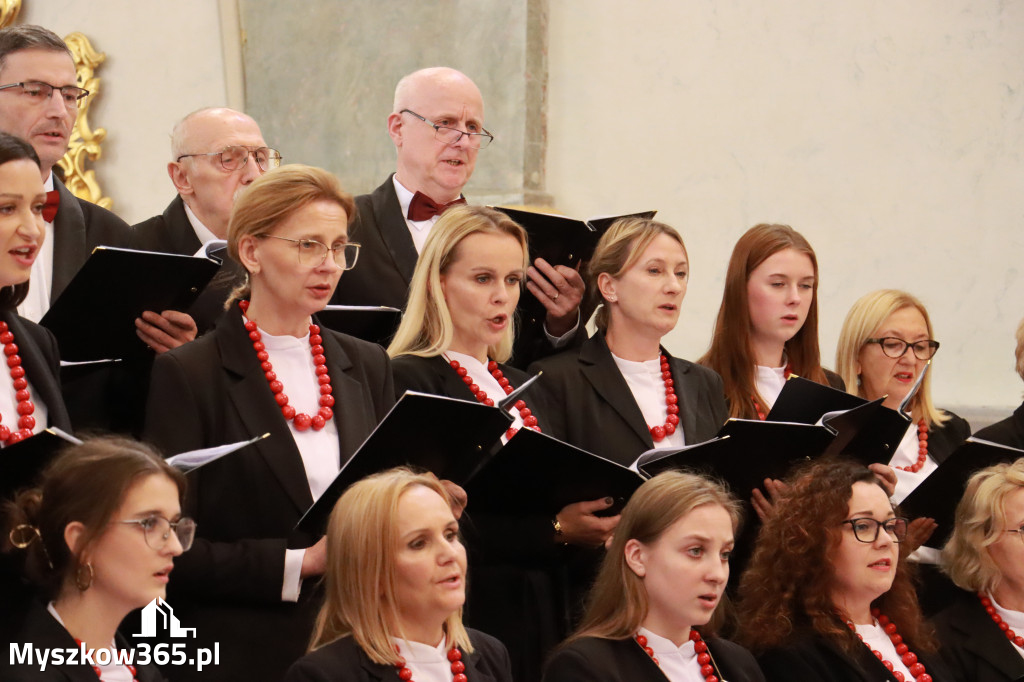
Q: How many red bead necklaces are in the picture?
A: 11